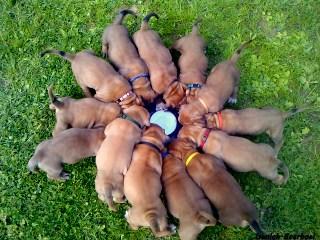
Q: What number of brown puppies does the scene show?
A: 13